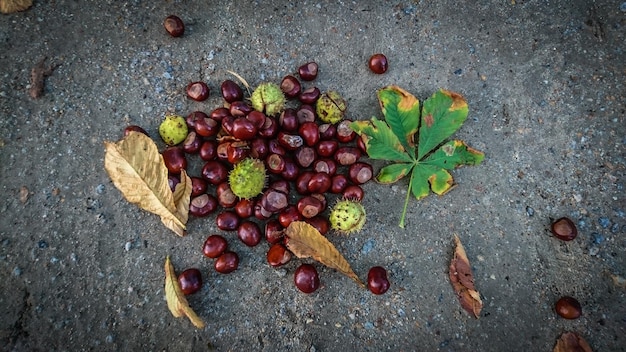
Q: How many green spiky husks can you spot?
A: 5